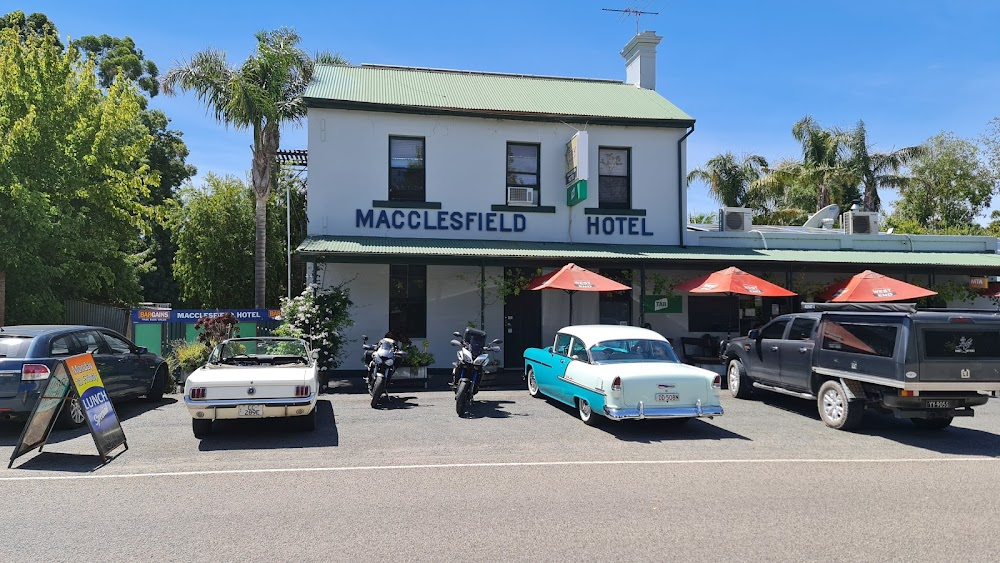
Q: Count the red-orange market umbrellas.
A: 3